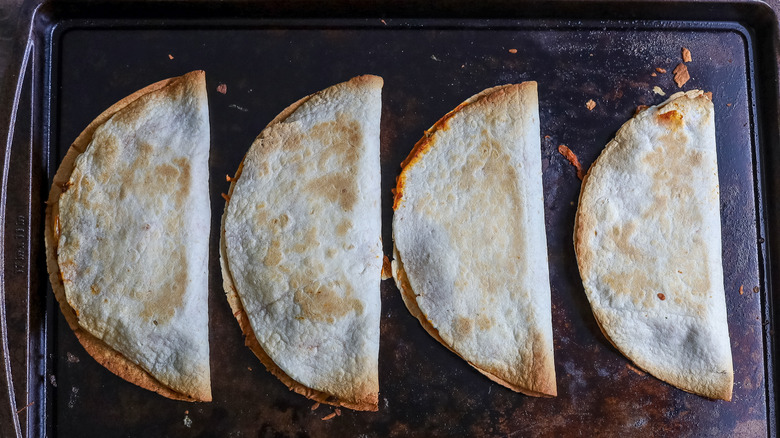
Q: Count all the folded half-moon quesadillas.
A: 4